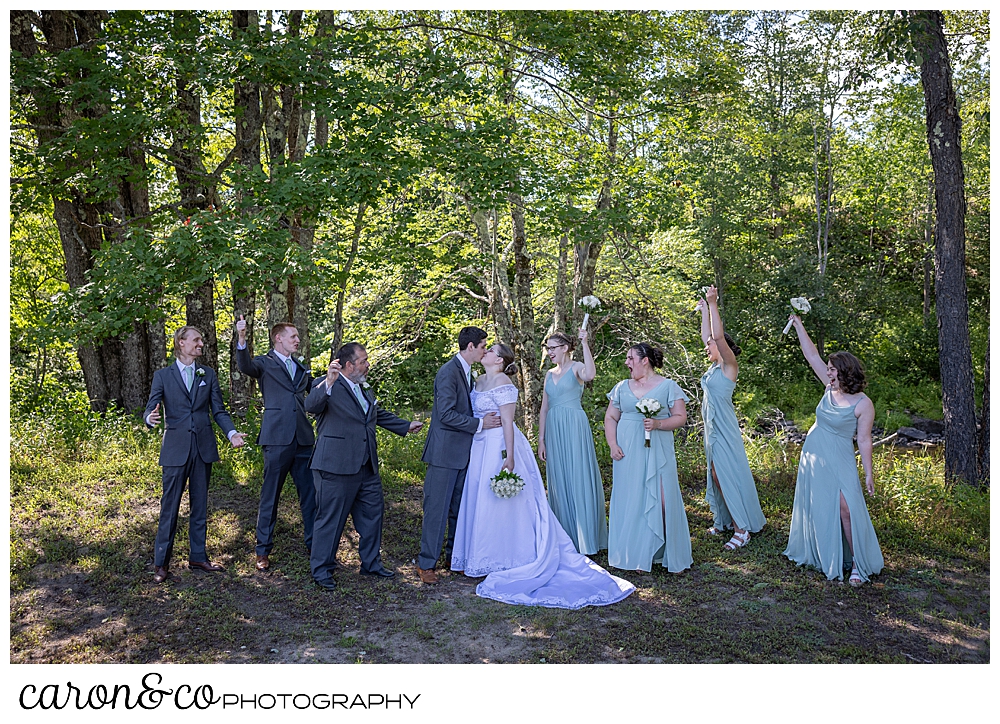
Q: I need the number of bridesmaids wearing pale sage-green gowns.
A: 4